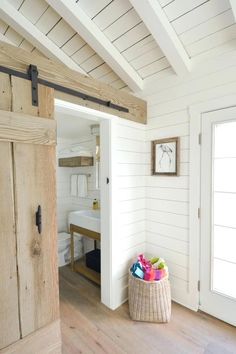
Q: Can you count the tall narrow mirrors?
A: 1